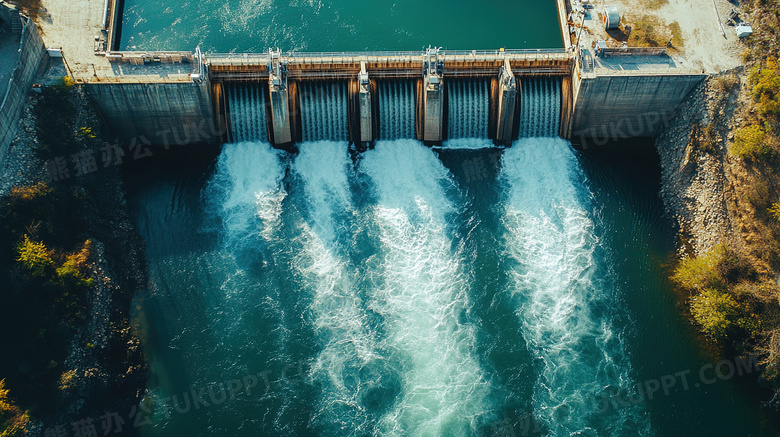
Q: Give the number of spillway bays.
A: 5